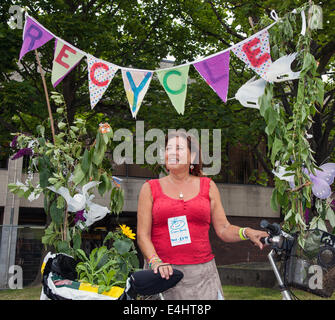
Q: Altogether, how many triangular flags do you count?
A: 7